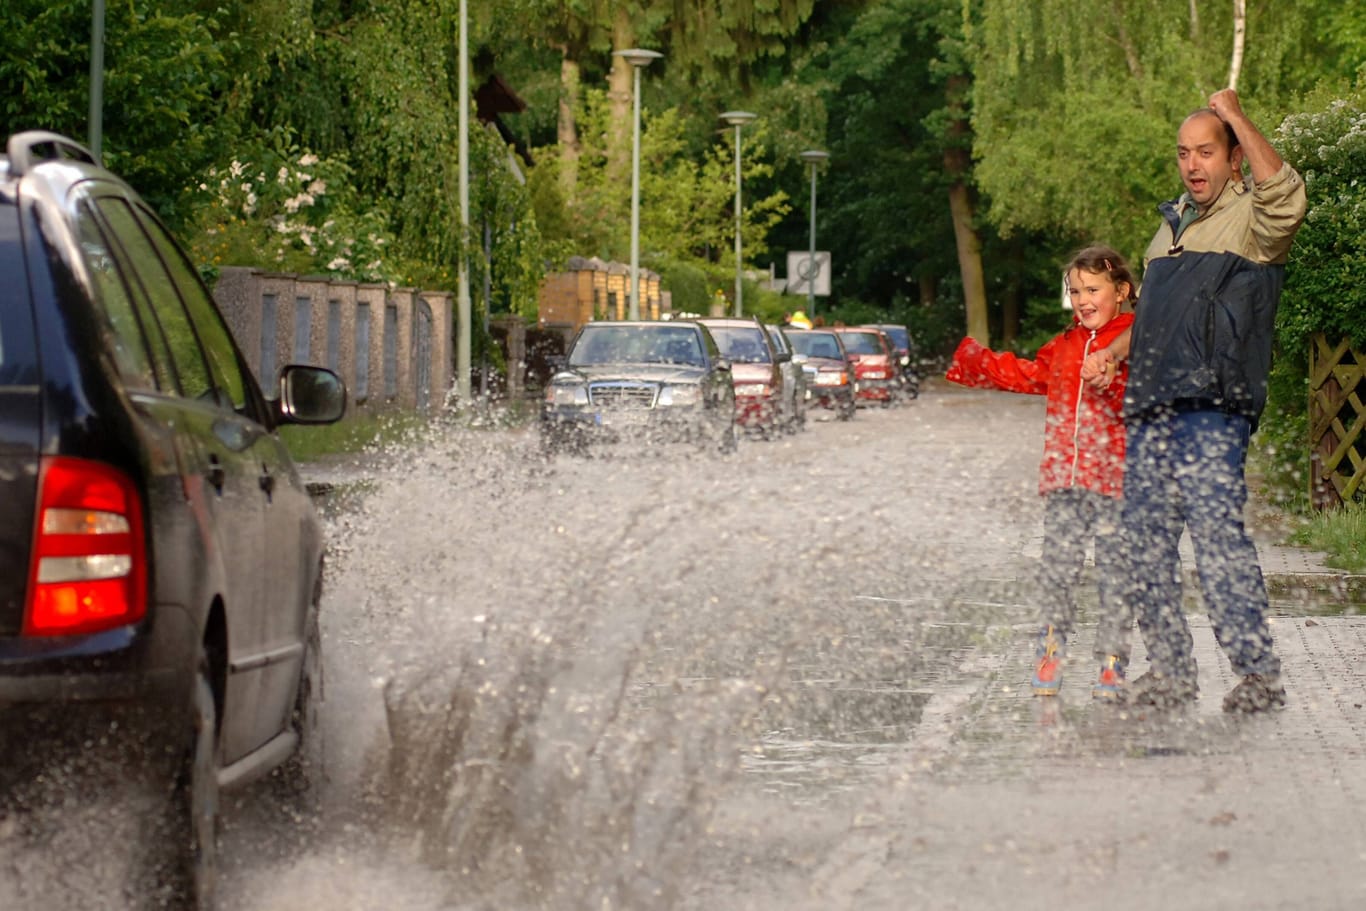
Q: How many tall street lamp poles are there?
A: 5